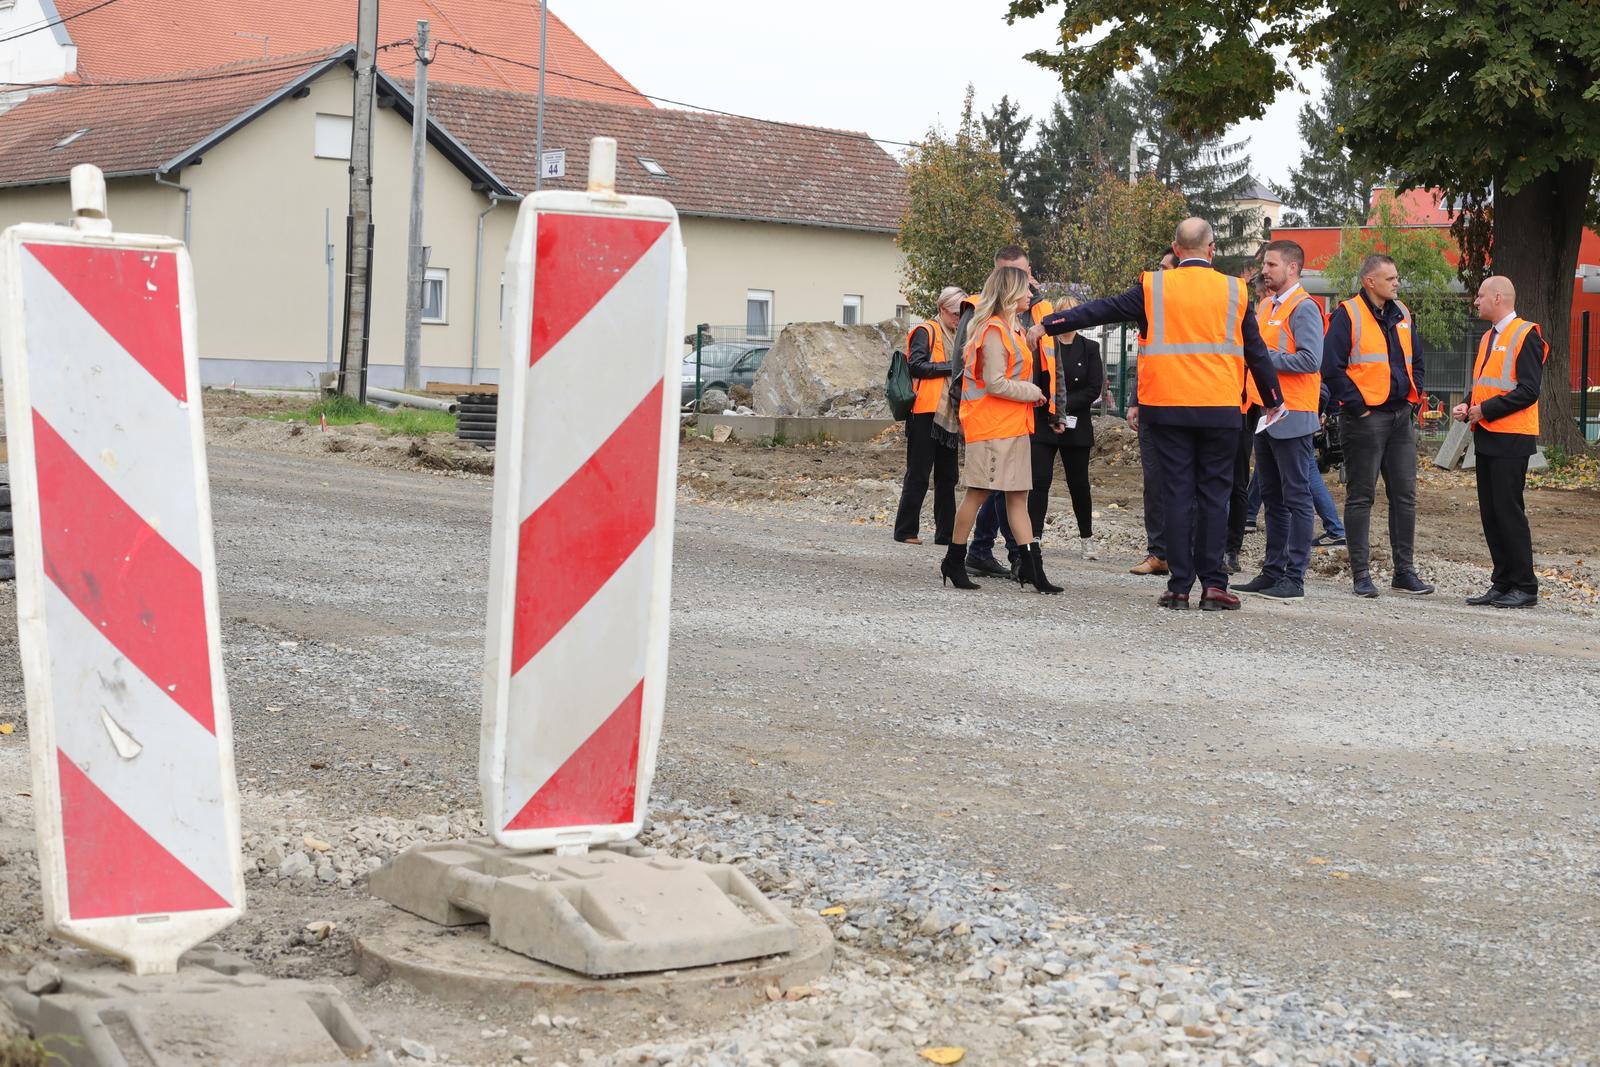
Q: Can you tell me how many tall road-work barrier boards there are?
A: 2